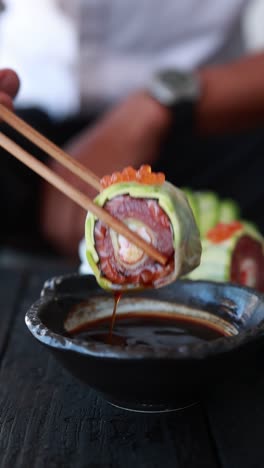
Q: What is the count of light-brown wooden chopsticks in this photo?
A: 2